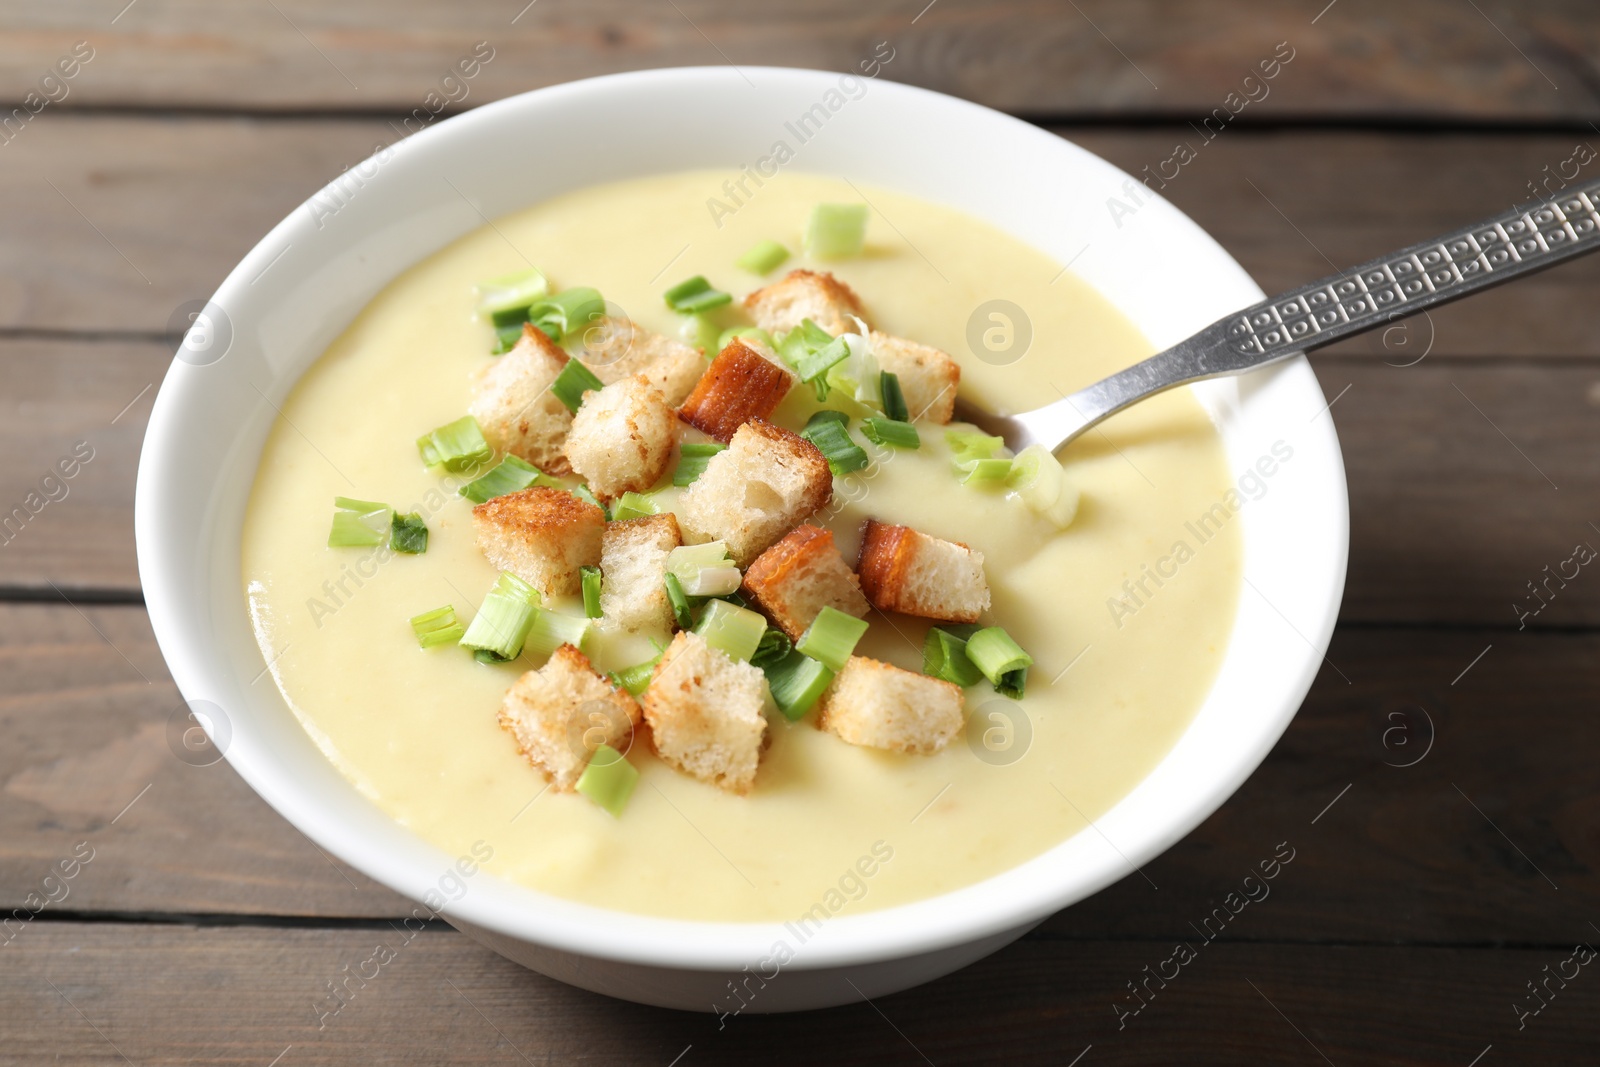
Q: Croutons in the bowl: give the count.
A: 14